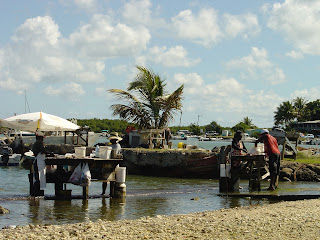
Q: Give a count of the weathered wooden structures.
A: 2